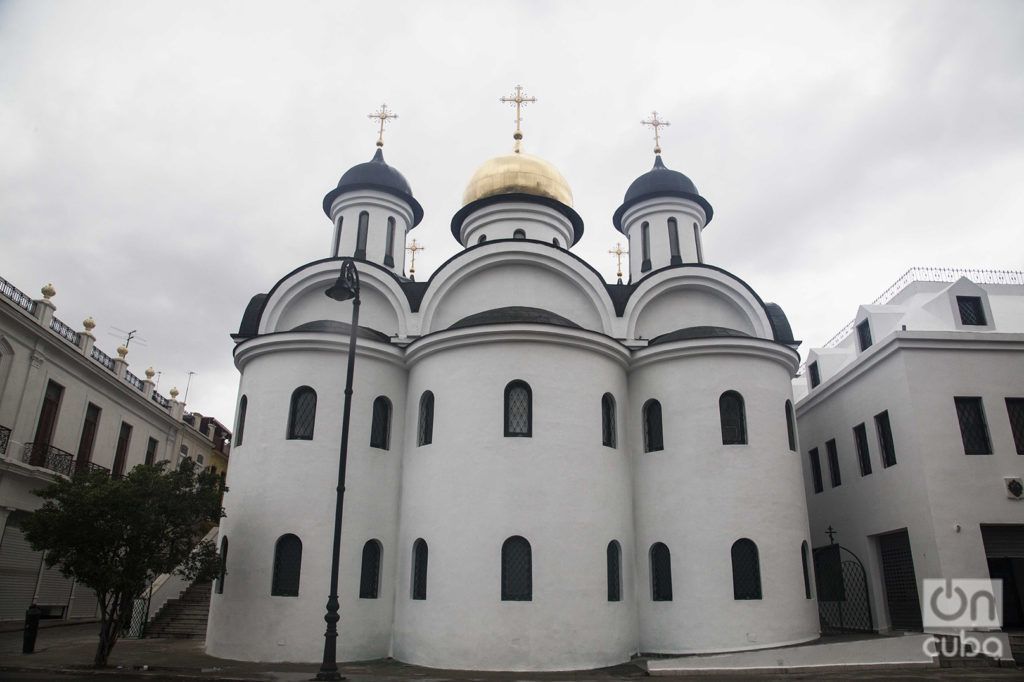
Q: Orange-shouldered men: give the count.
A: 0